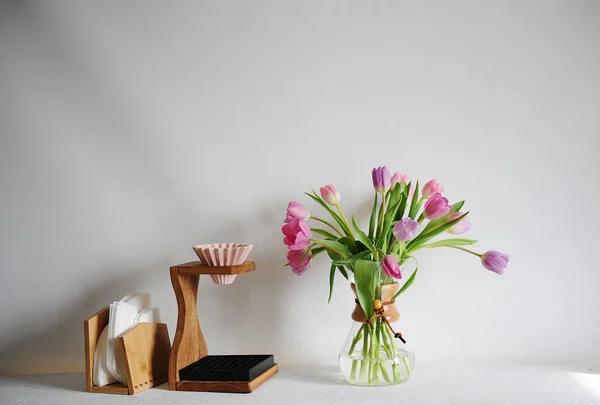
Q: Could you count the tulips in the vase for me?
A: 12